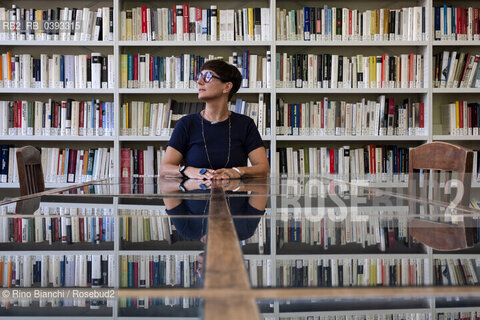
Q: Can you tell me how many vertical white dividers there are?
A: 3